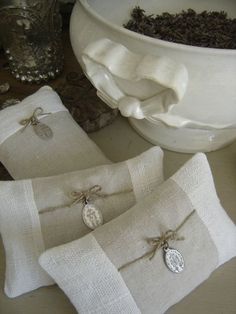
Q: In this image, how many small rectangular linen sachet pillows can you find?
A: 3